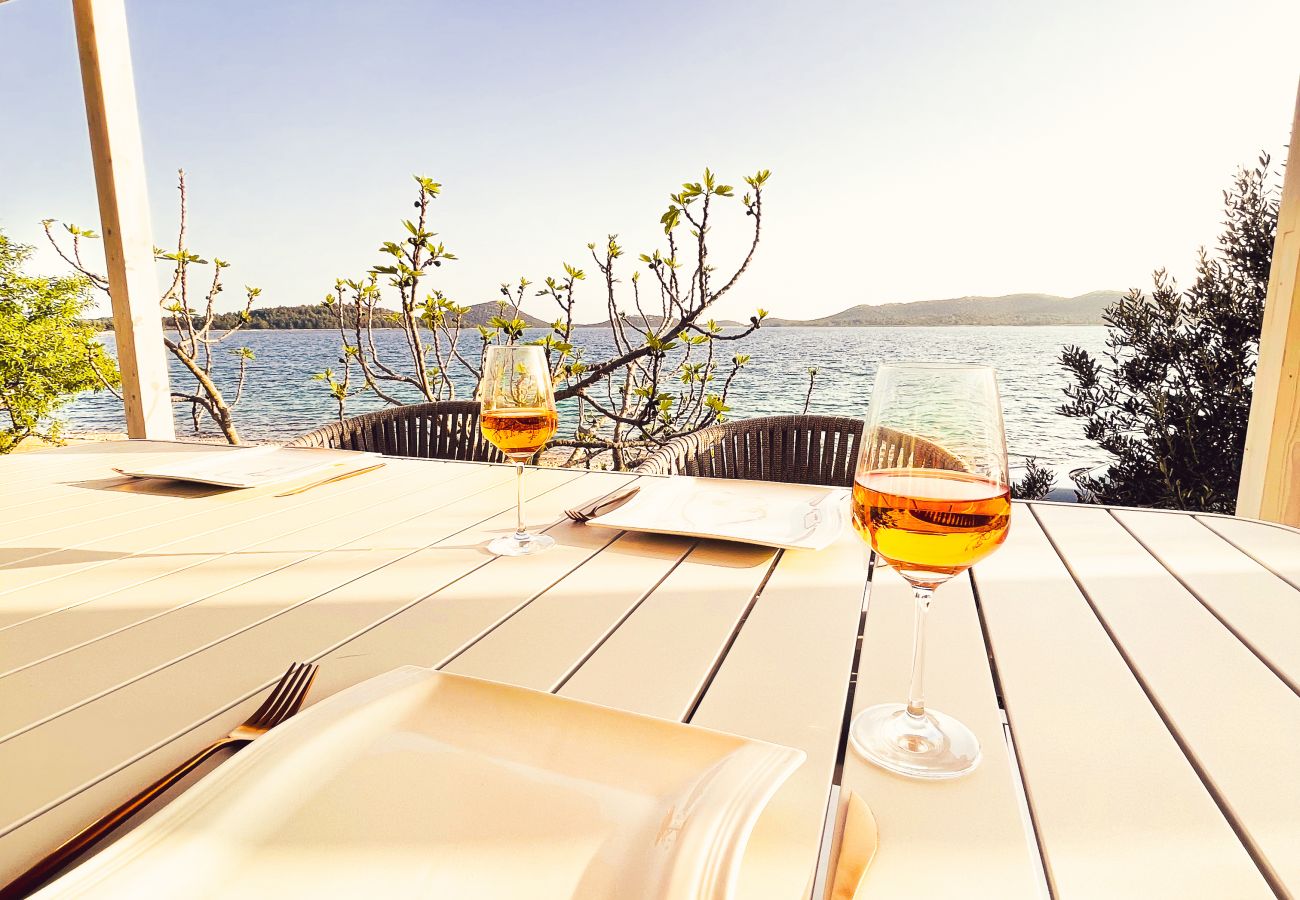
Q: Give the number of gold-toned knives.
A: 2